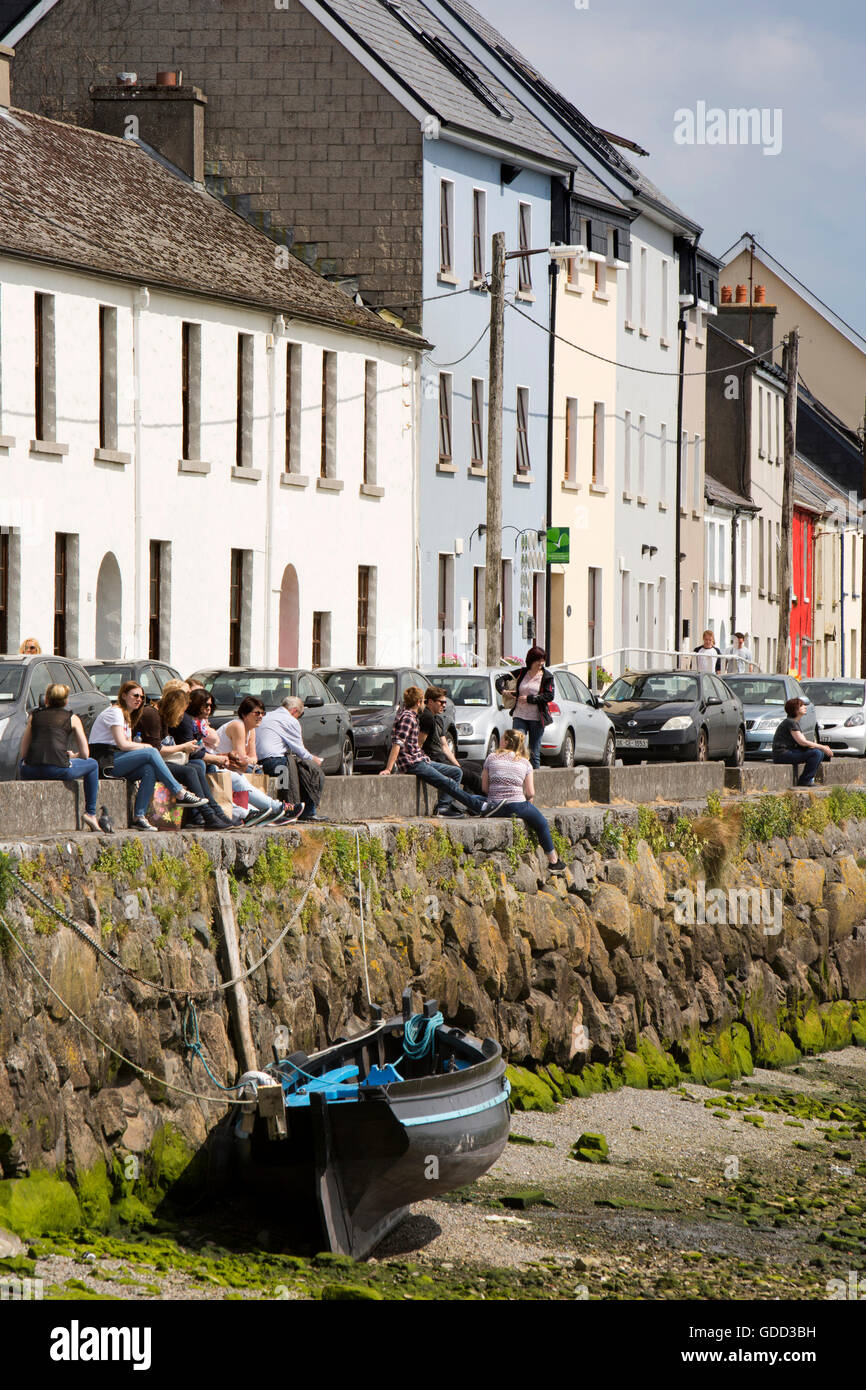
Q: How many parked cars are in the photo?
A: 9